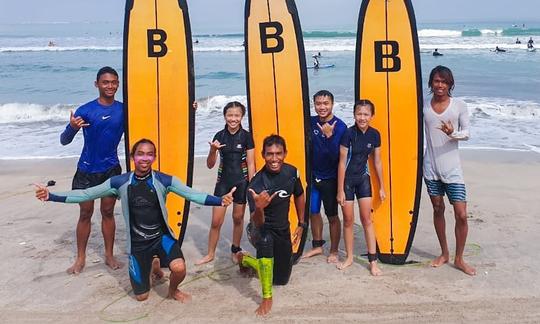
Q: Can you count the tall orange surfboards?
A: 3